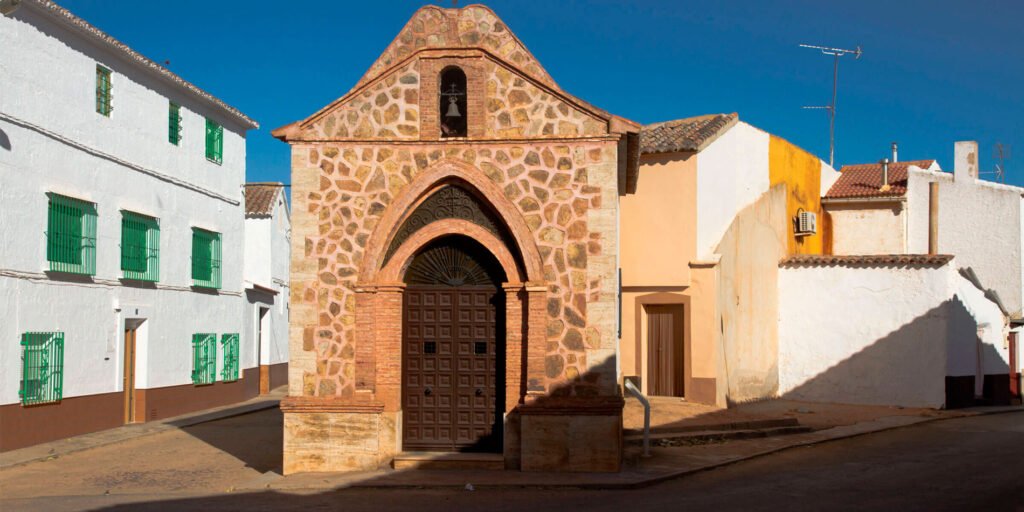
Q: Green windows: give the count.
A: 9